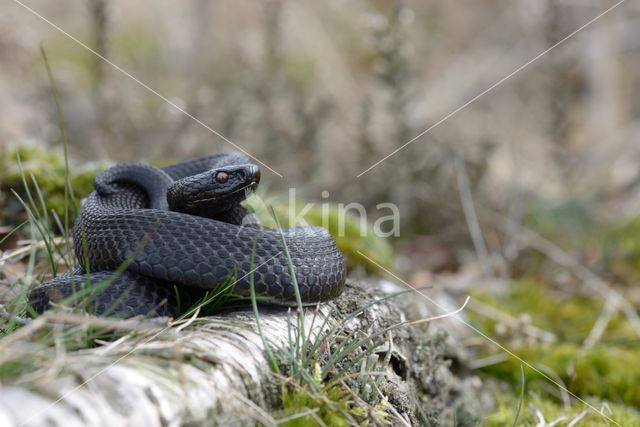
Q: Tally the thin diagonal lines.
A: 4